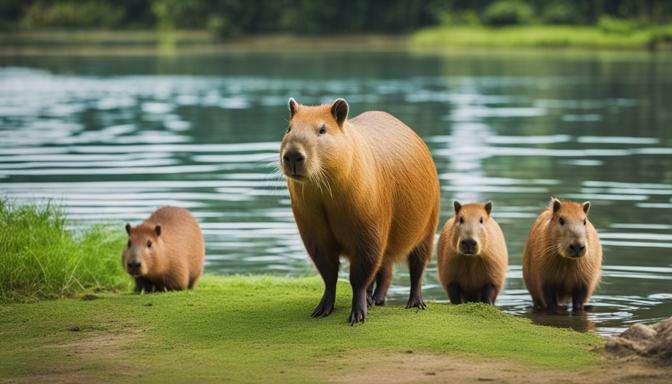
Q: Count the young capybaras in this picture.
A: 3